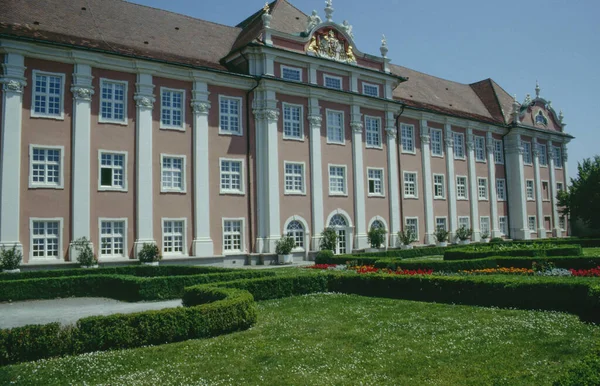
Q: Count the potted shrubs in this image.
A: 10